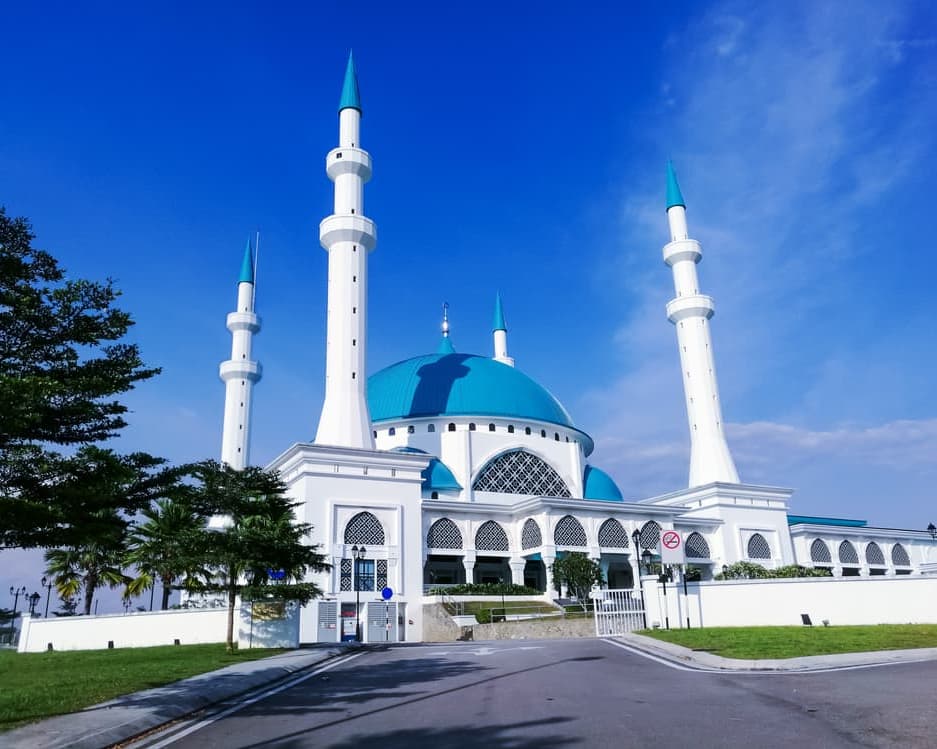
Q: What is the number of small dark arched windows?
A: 13